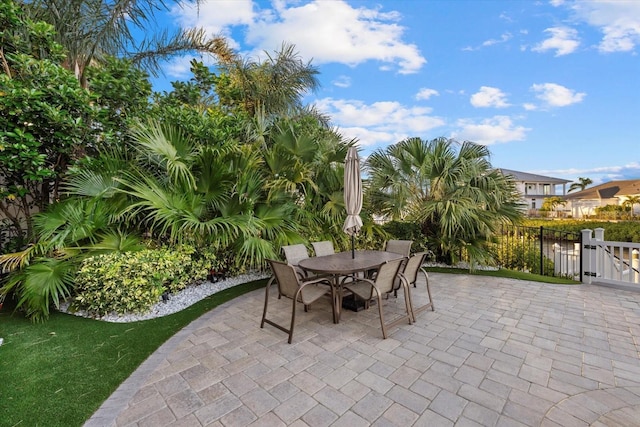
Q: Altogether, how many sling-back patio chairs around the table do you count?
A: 6